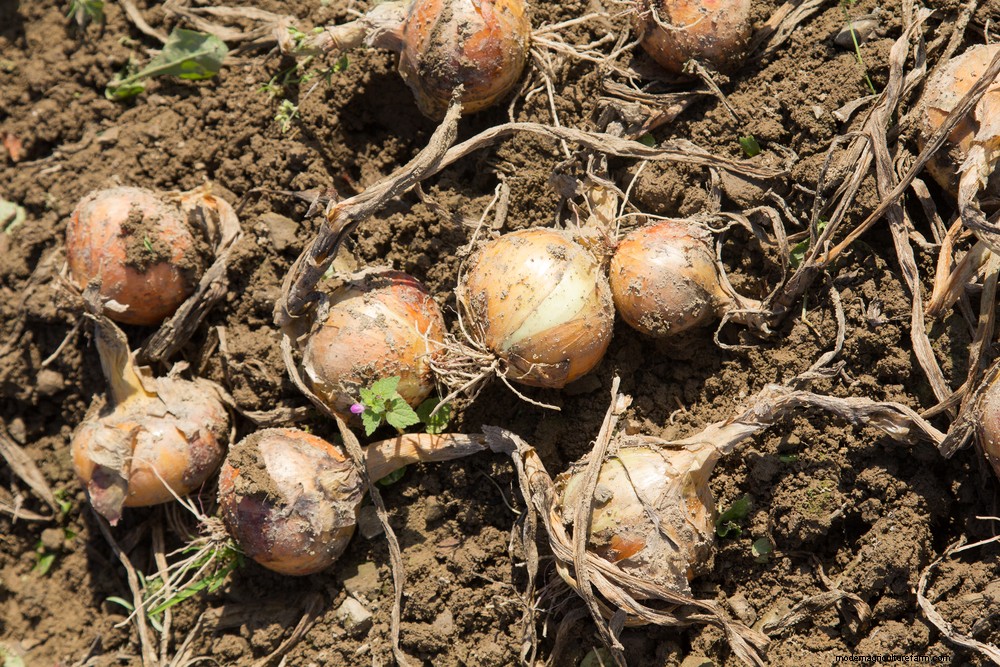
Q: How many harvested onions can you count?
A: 11